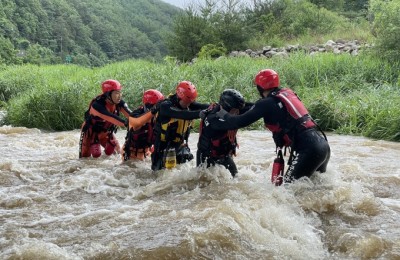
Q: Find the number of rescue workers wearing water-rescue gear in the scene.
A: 5